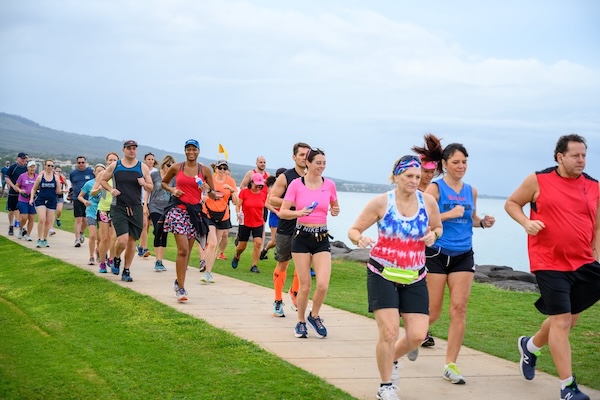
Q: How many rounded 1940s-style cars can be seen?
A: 0